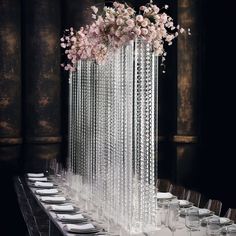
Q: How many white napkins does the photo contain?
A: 12